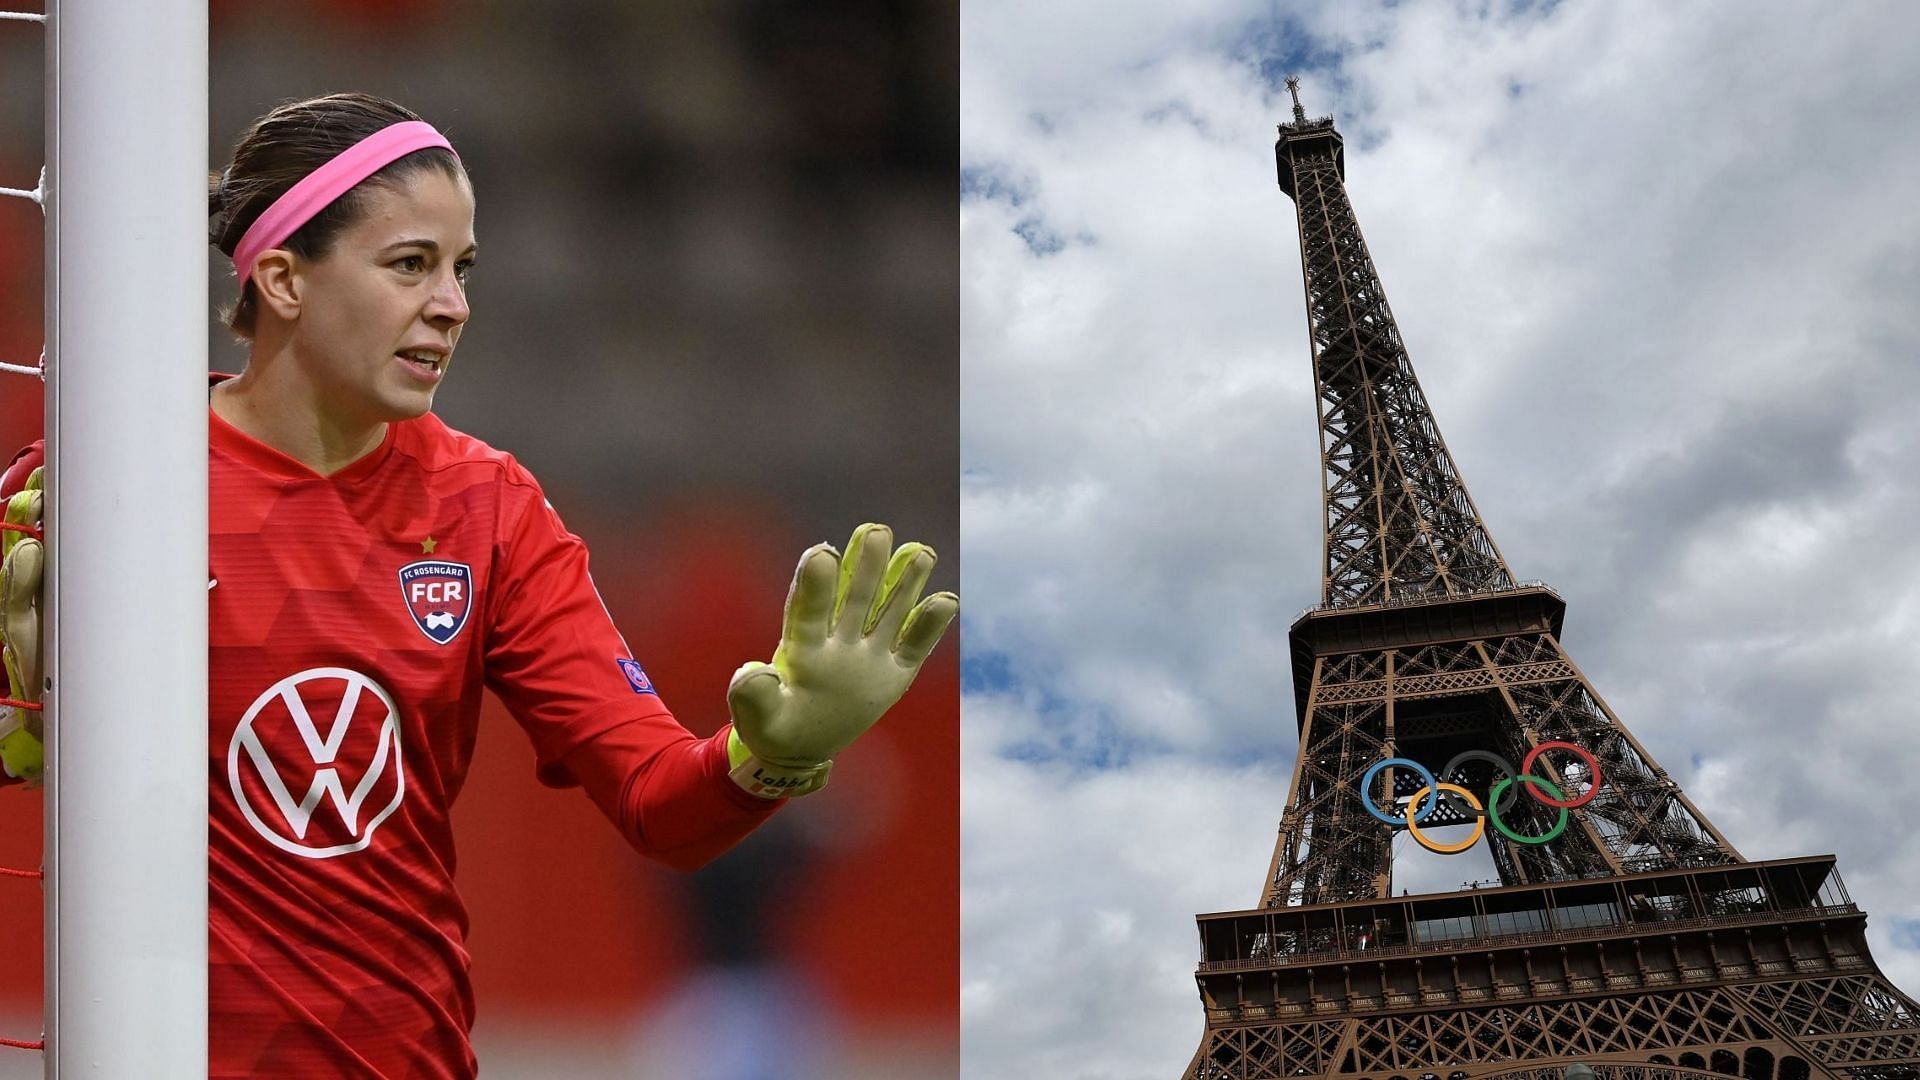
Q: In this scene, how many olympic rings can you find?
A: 5